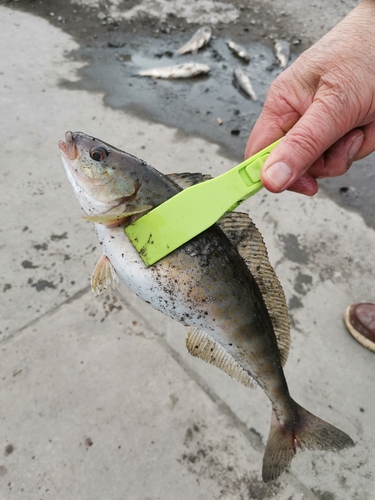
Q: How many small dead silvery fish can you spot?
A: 5